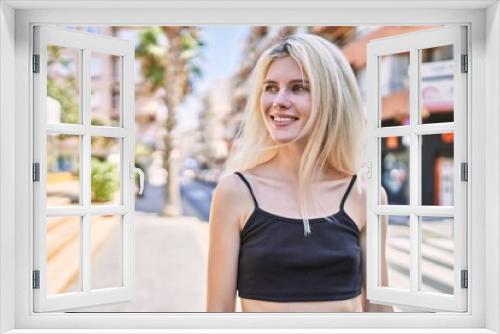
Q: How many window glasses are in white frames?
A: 12